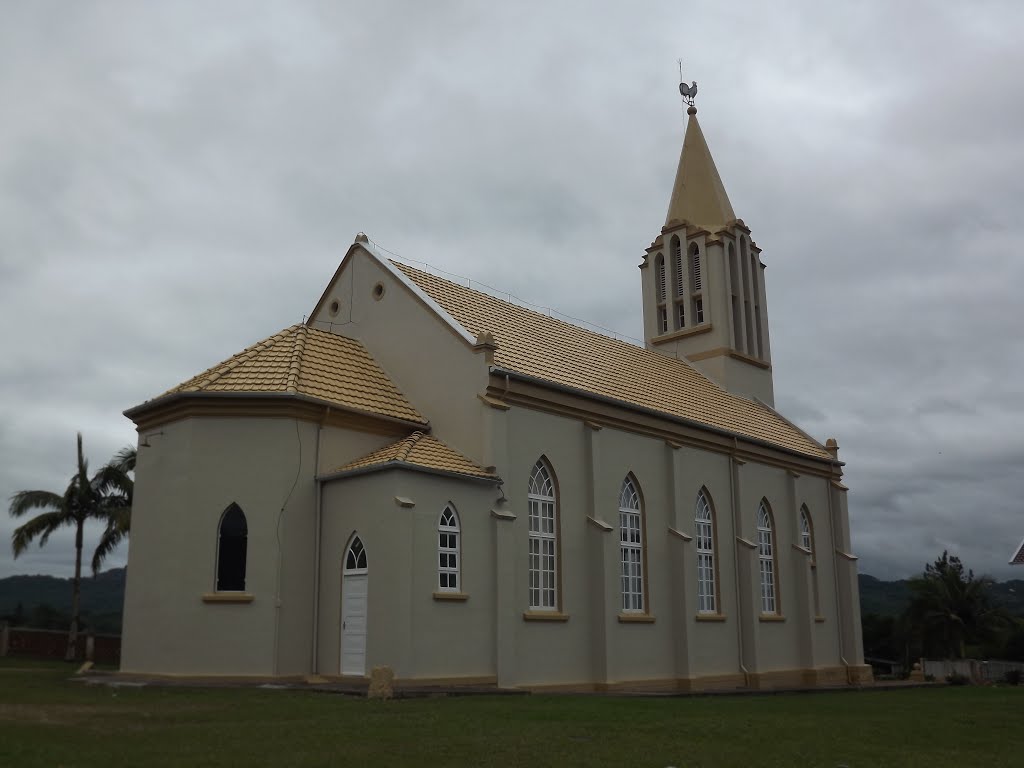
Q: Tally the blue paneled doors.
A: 0